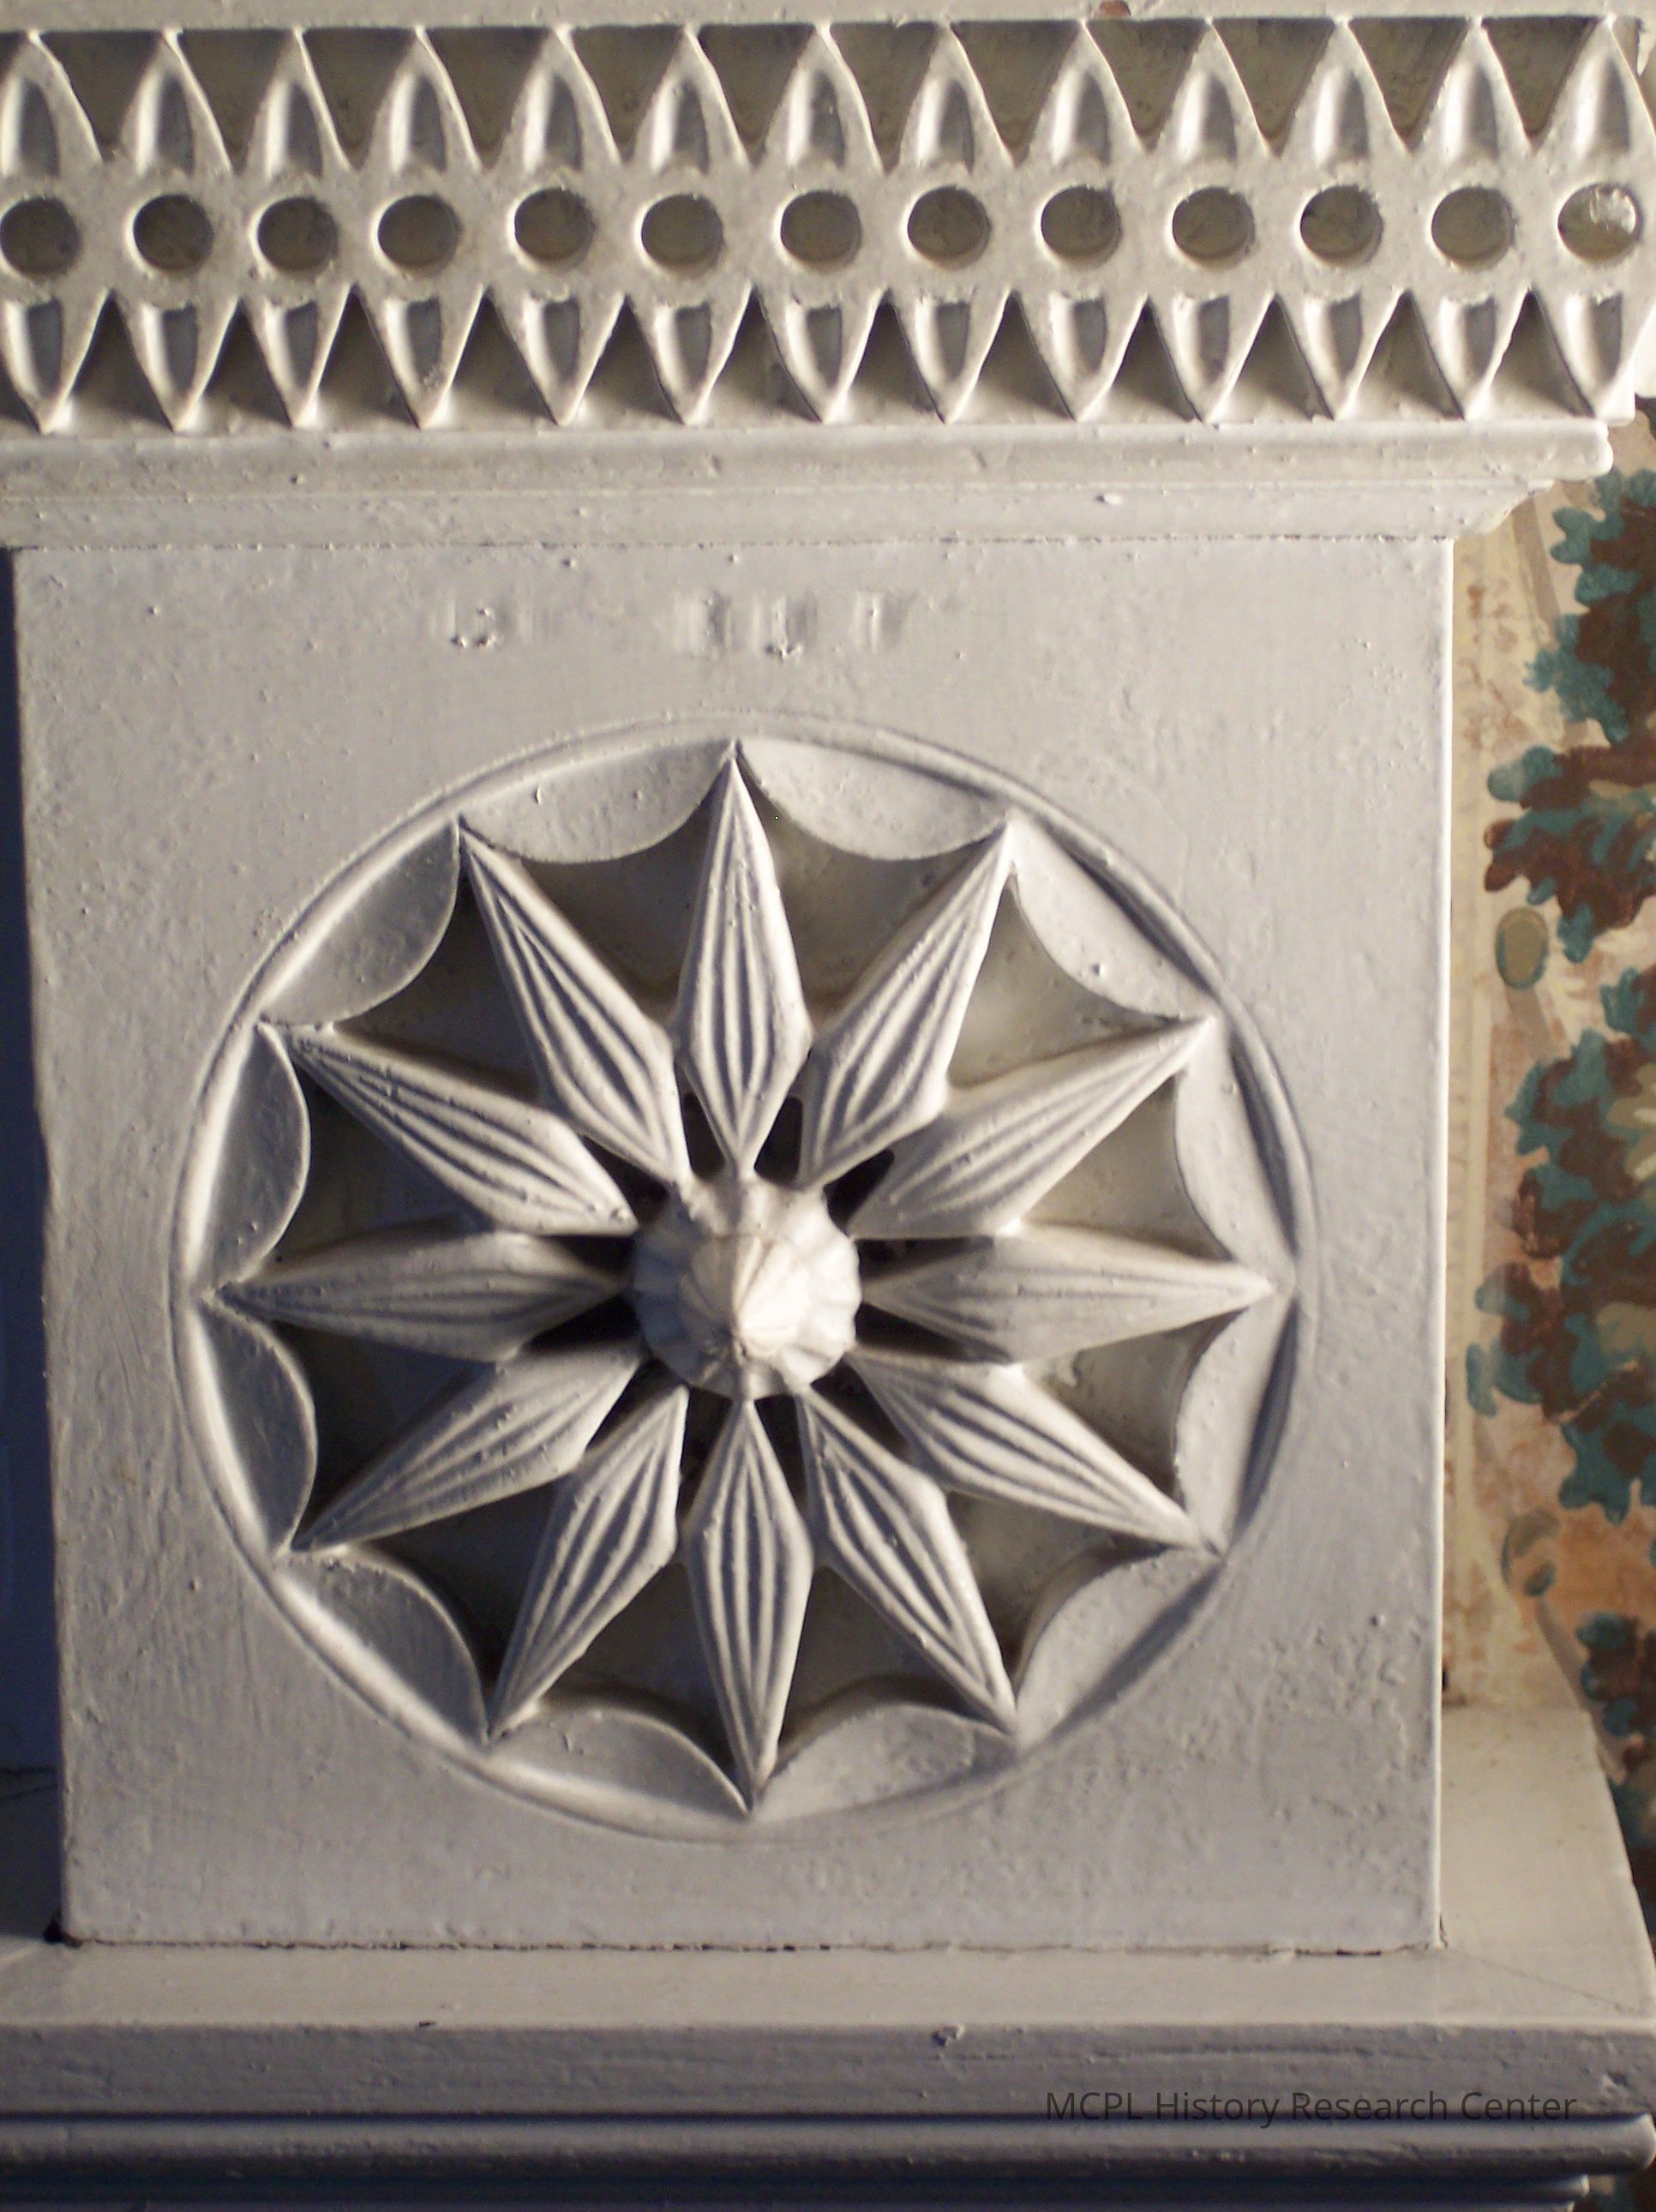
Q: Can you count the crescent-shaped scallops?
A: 12